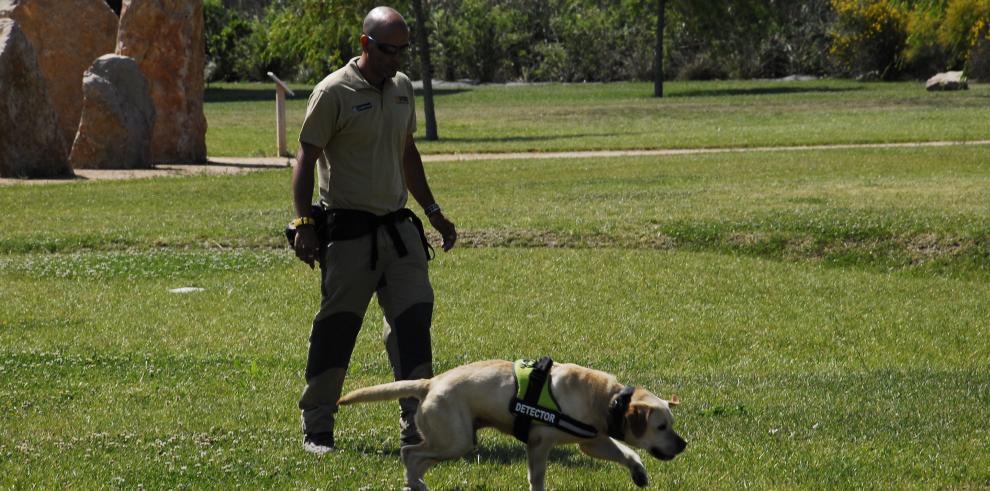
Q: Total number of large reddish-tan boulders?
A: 4